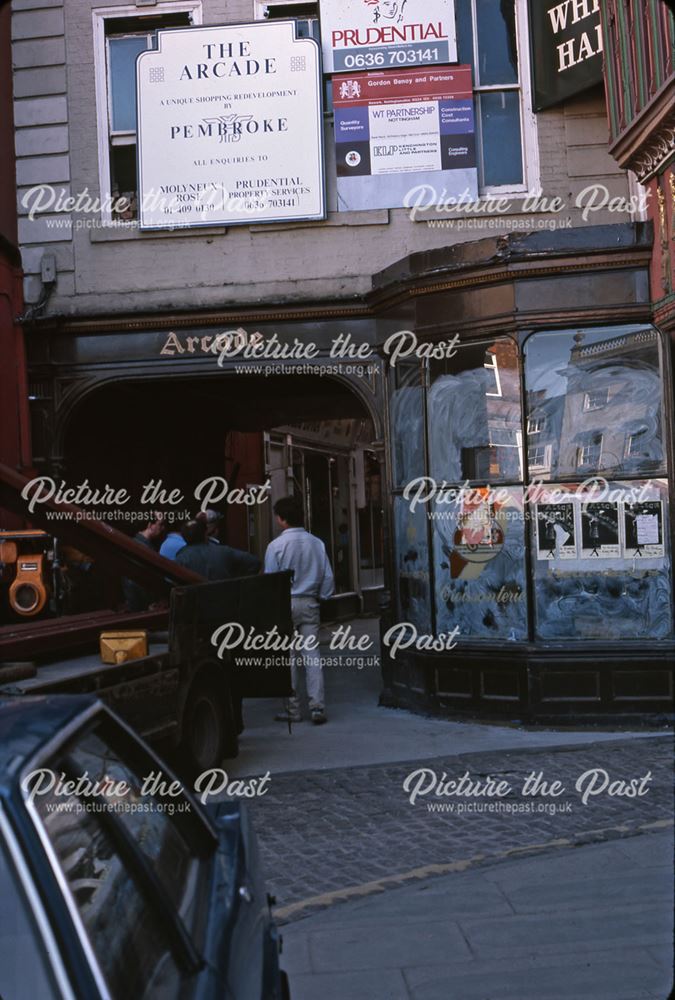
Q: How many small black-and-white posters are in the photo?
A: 3